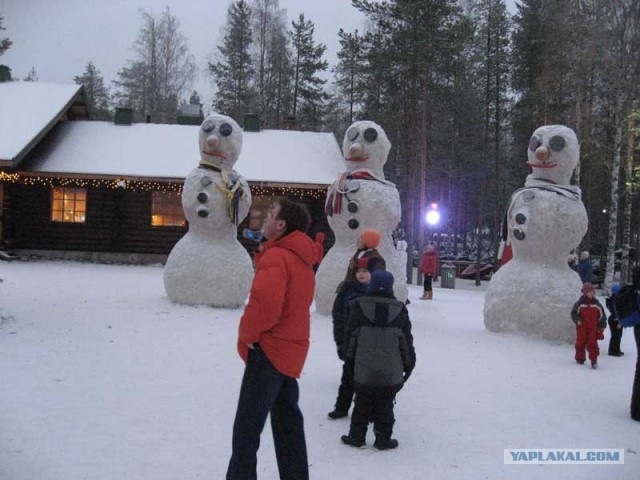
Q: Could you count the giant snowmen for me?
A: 3